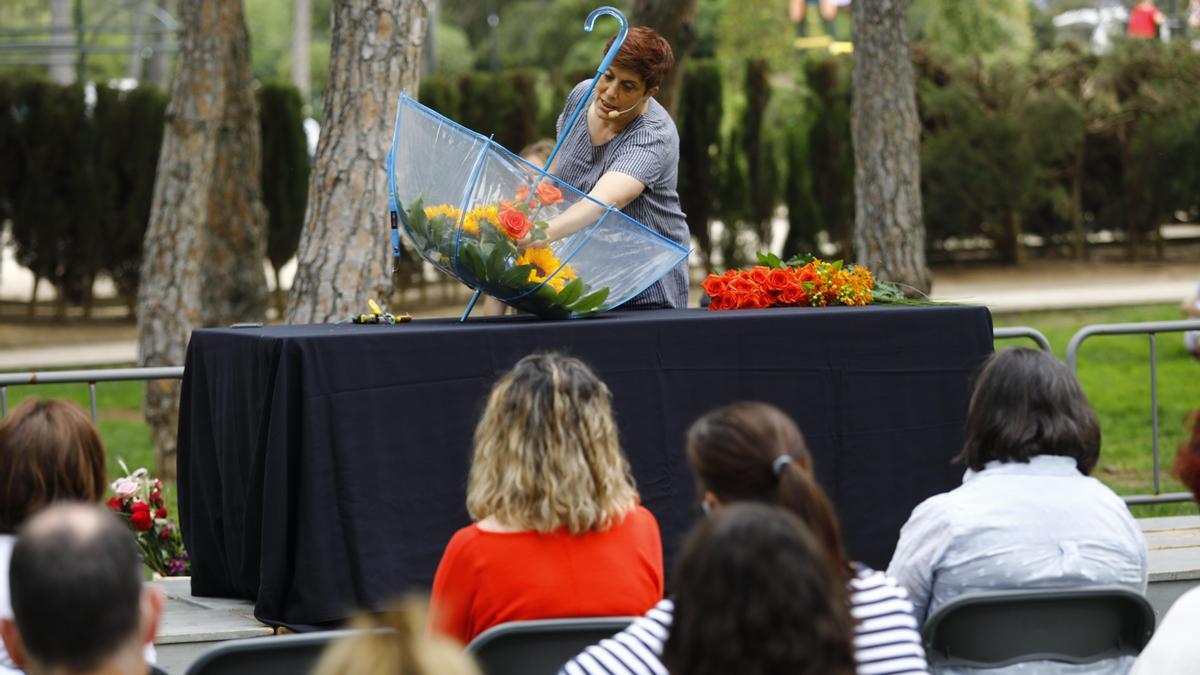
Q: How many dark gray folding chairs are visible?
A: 3